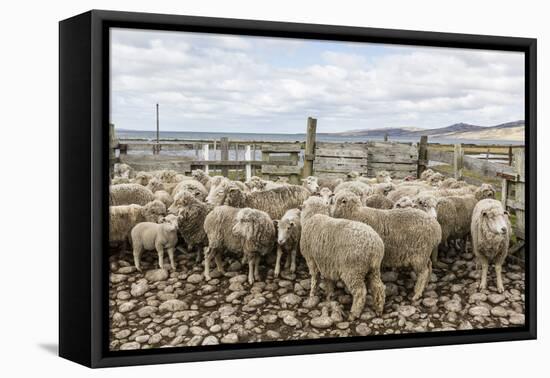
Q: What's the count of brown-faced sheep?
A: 0